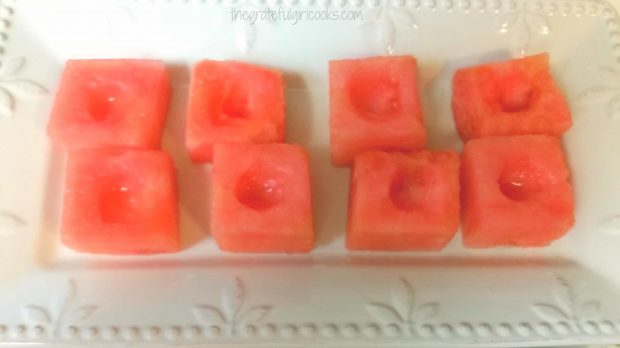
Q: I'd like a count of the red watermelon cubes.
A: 8